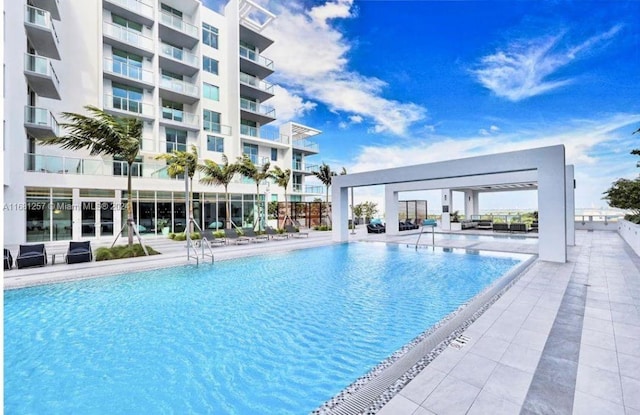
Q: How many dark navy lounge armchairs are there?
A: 3